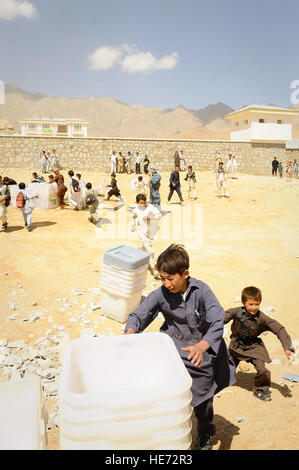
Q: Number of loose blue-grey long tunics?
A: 1